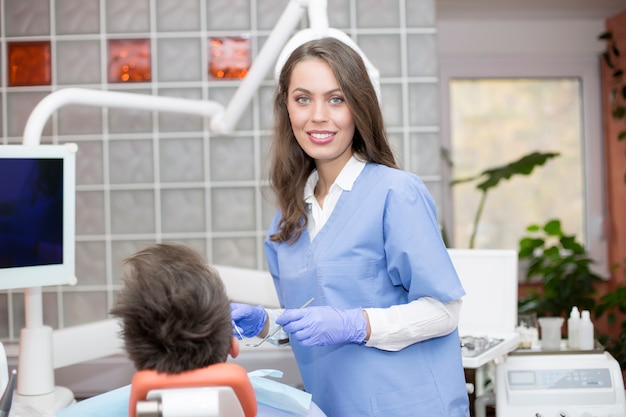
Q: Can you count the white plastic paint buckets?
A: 0